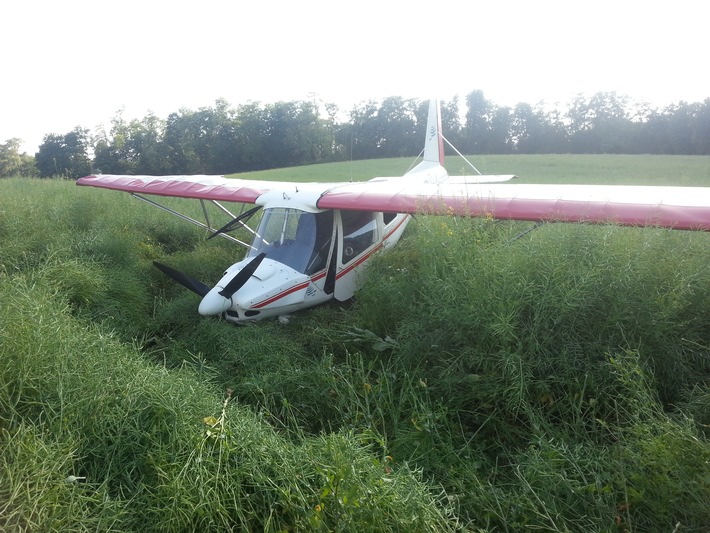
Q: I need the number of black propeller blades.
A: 2